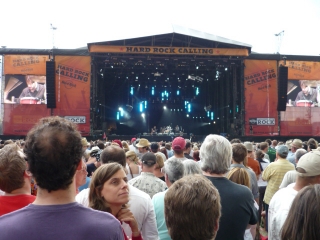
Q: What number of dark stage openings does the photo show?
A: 1